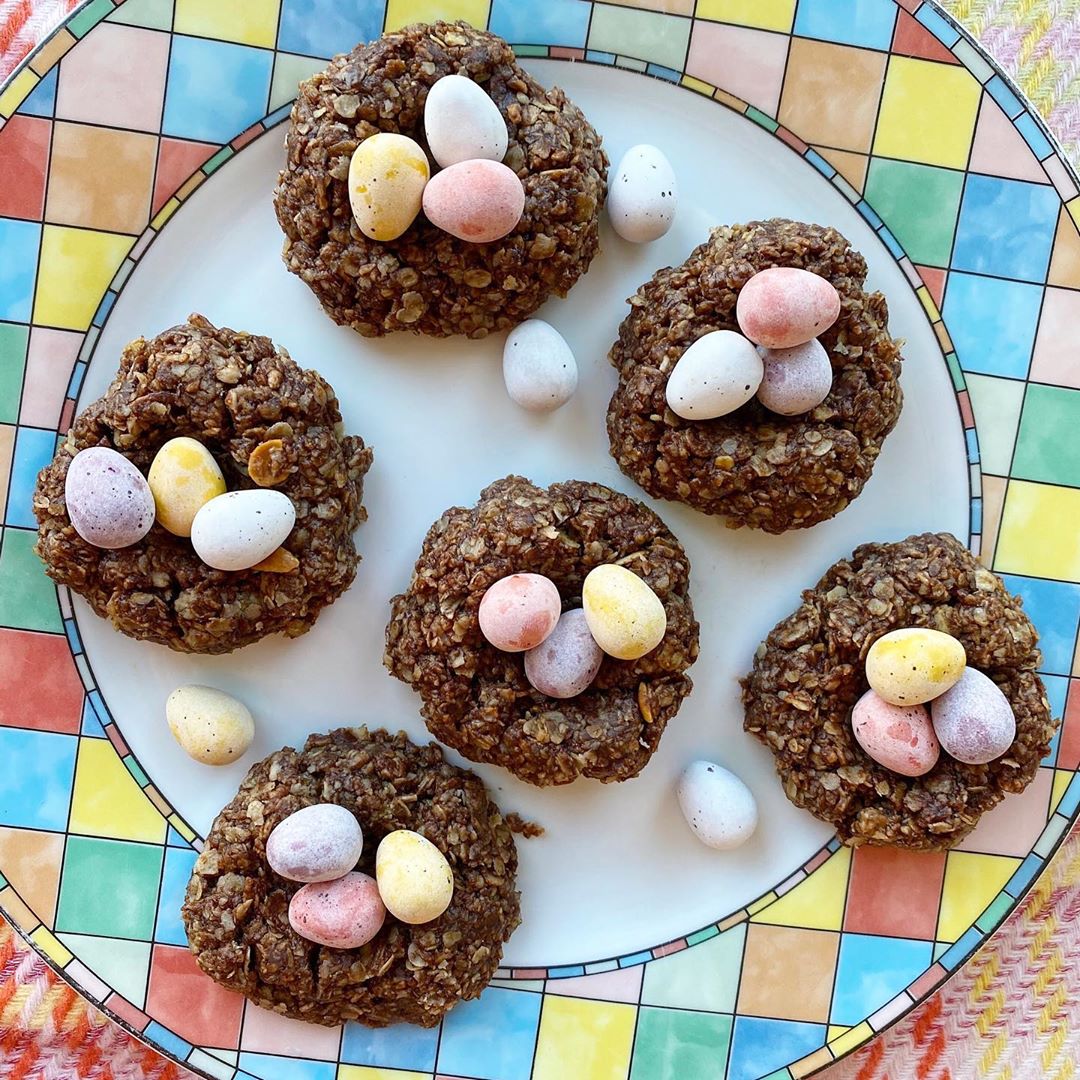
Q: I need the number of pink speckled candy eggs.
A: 5